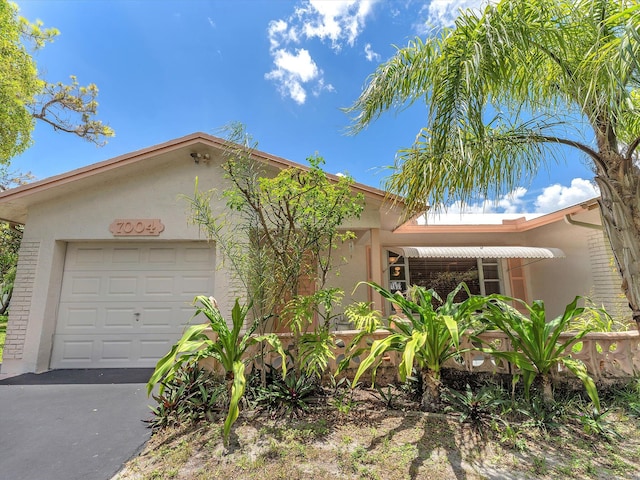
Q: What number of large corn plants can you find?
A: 3